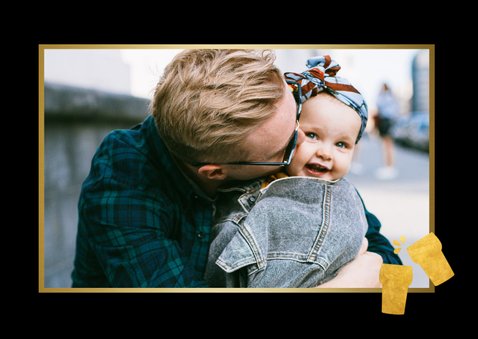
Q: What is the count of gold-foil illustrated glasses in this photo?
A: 2